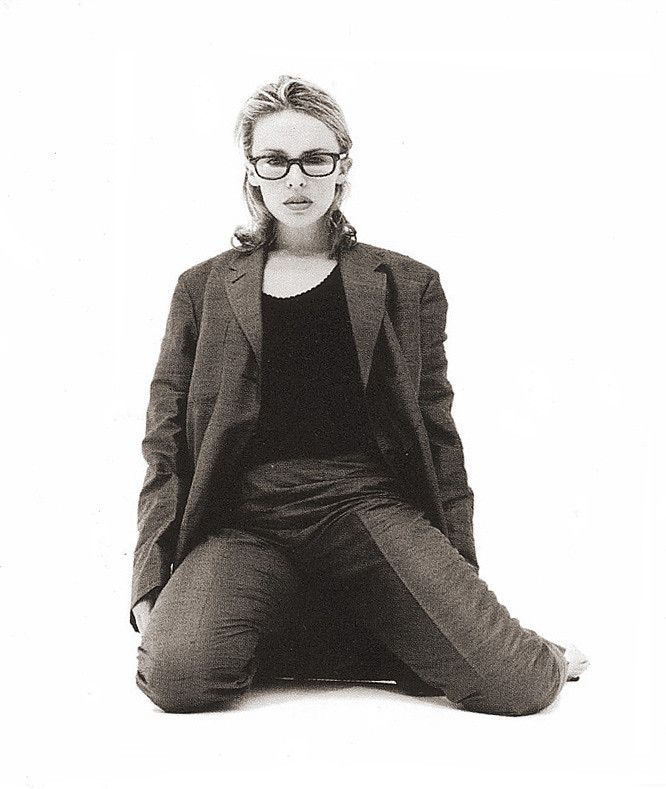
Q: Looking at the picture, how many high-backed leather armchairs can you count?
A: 0